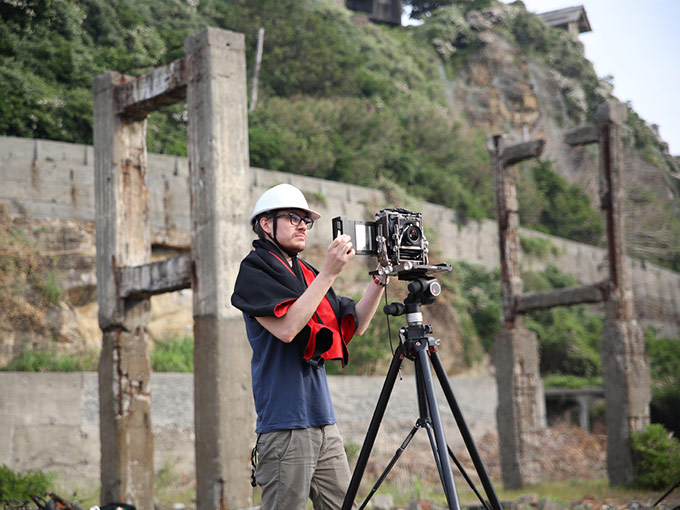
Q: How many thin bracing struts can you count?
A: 3